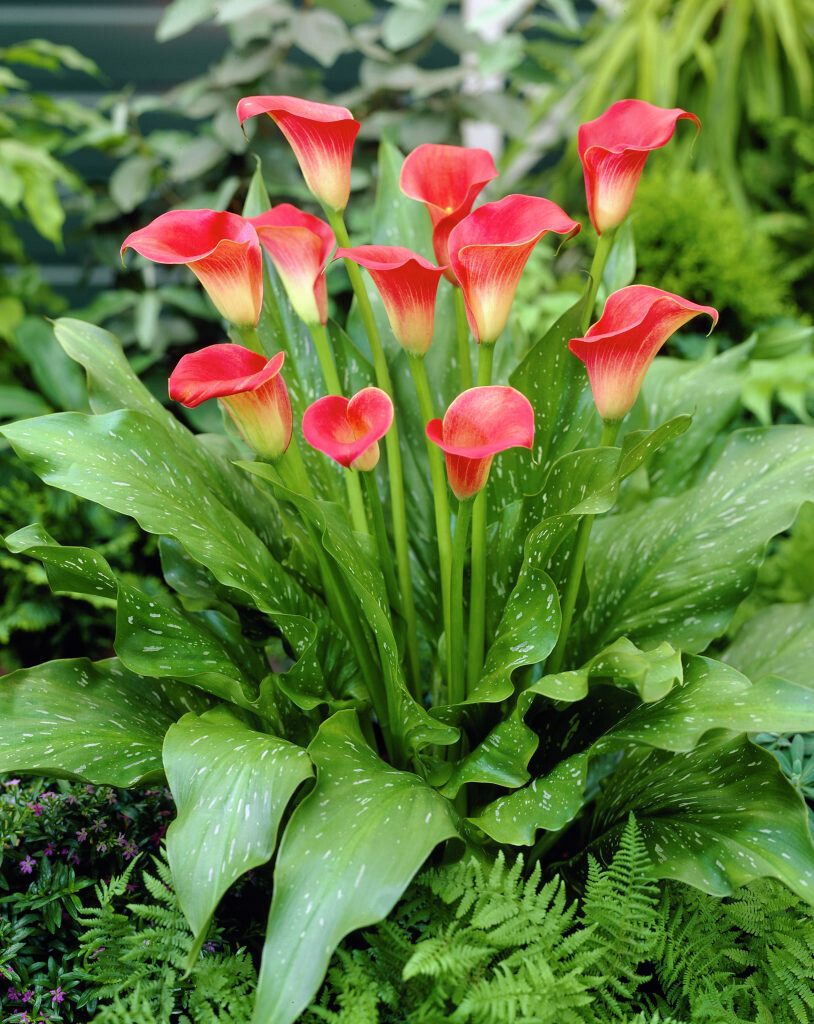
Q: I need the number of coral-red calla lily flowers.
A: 11